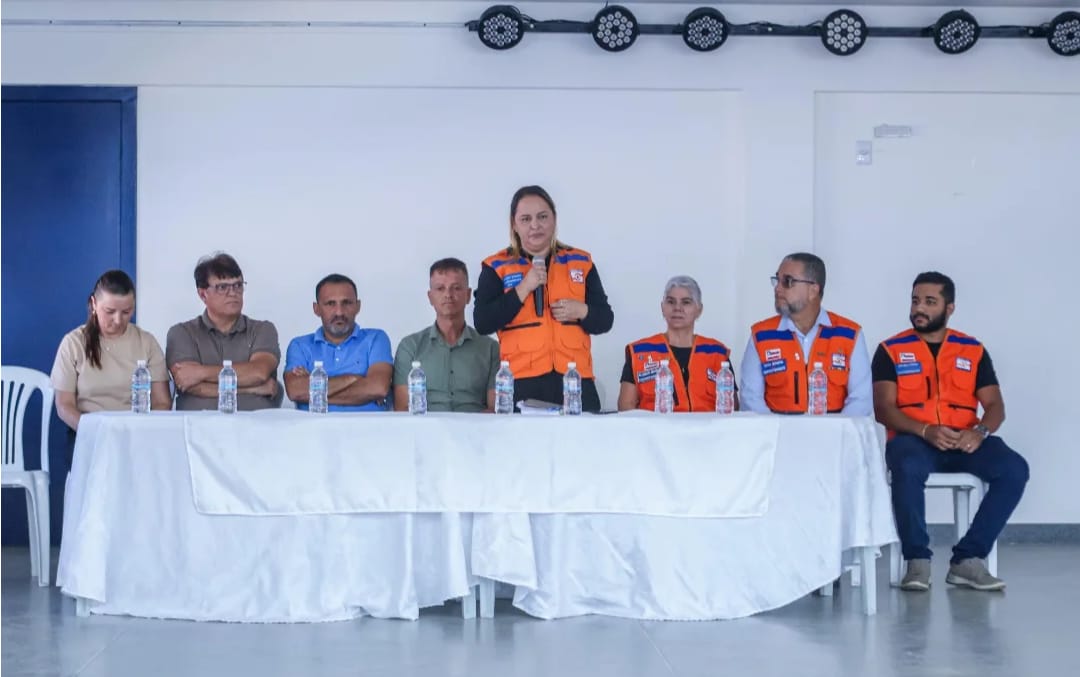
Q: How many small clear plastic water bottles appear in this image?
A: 9